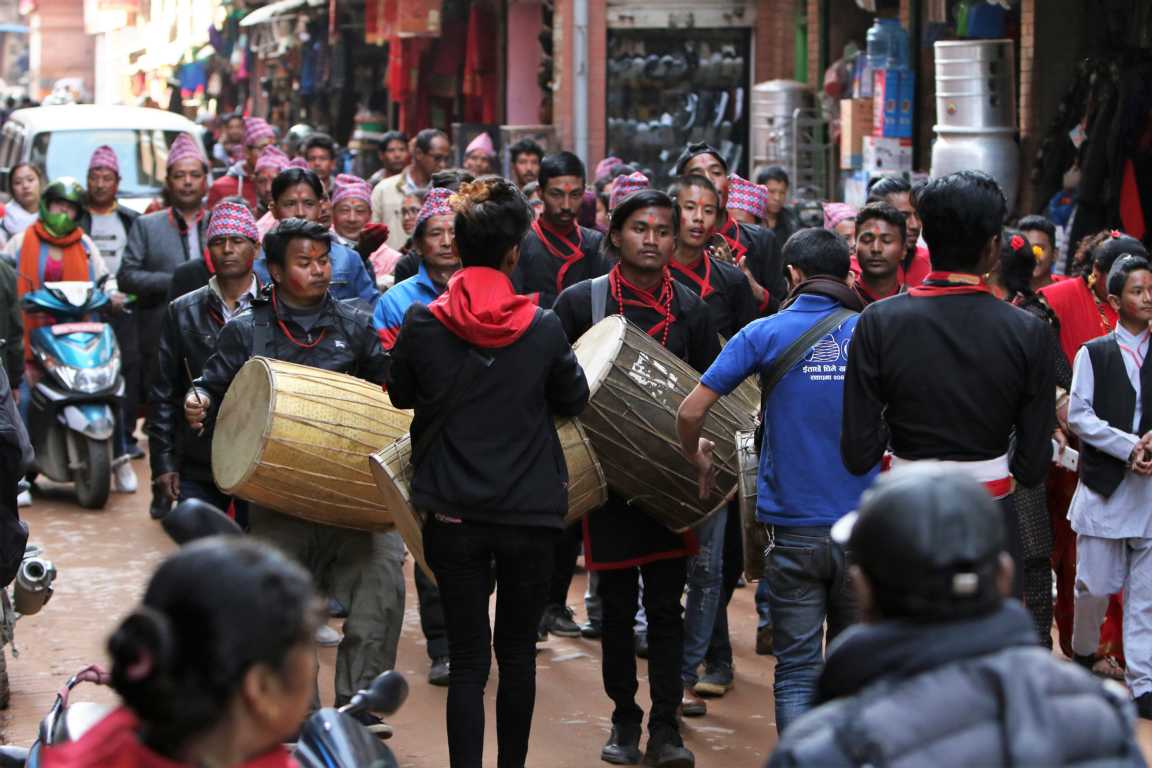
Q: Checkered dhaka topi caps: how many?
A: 13